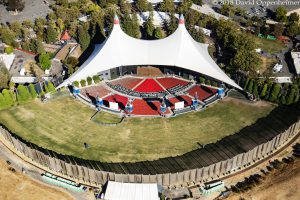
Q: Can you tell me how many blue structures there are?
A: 6